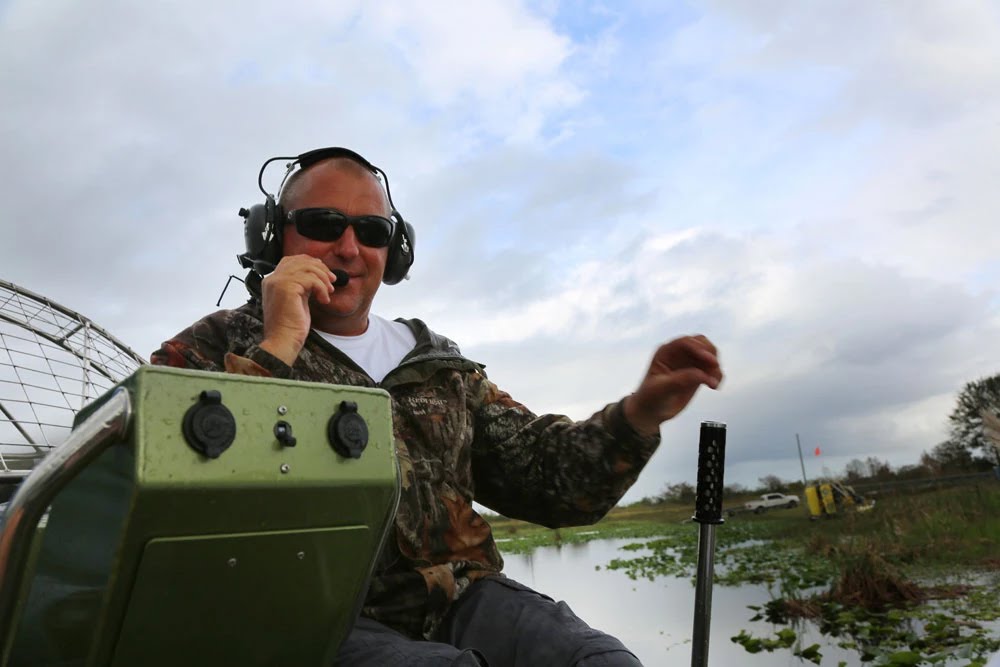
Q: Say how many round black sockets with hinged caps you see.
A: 2